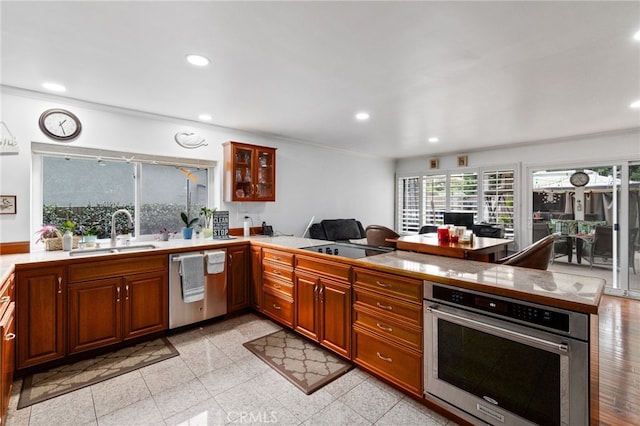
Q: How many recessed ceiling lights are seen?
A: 7